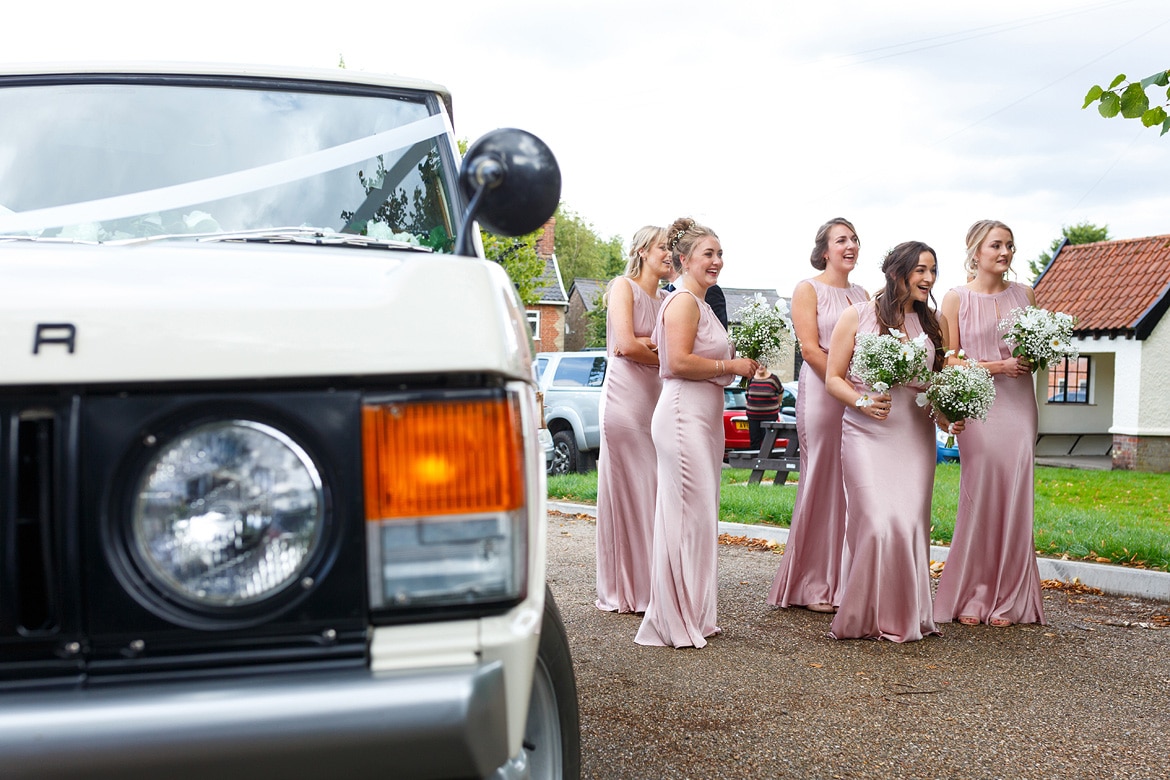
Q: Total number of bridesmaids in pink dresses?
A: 5